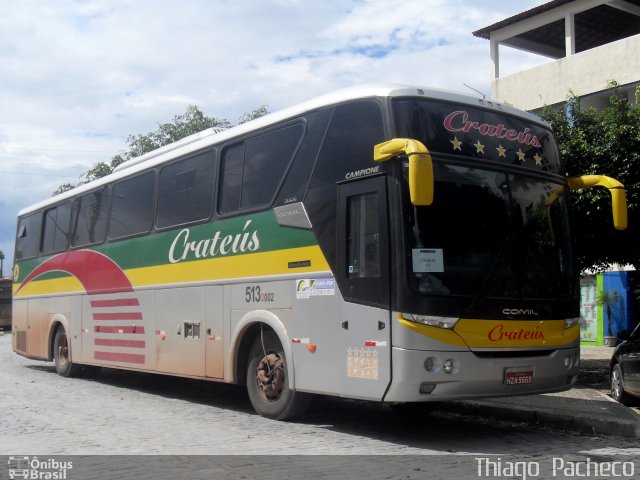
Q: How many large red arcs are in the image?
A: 1